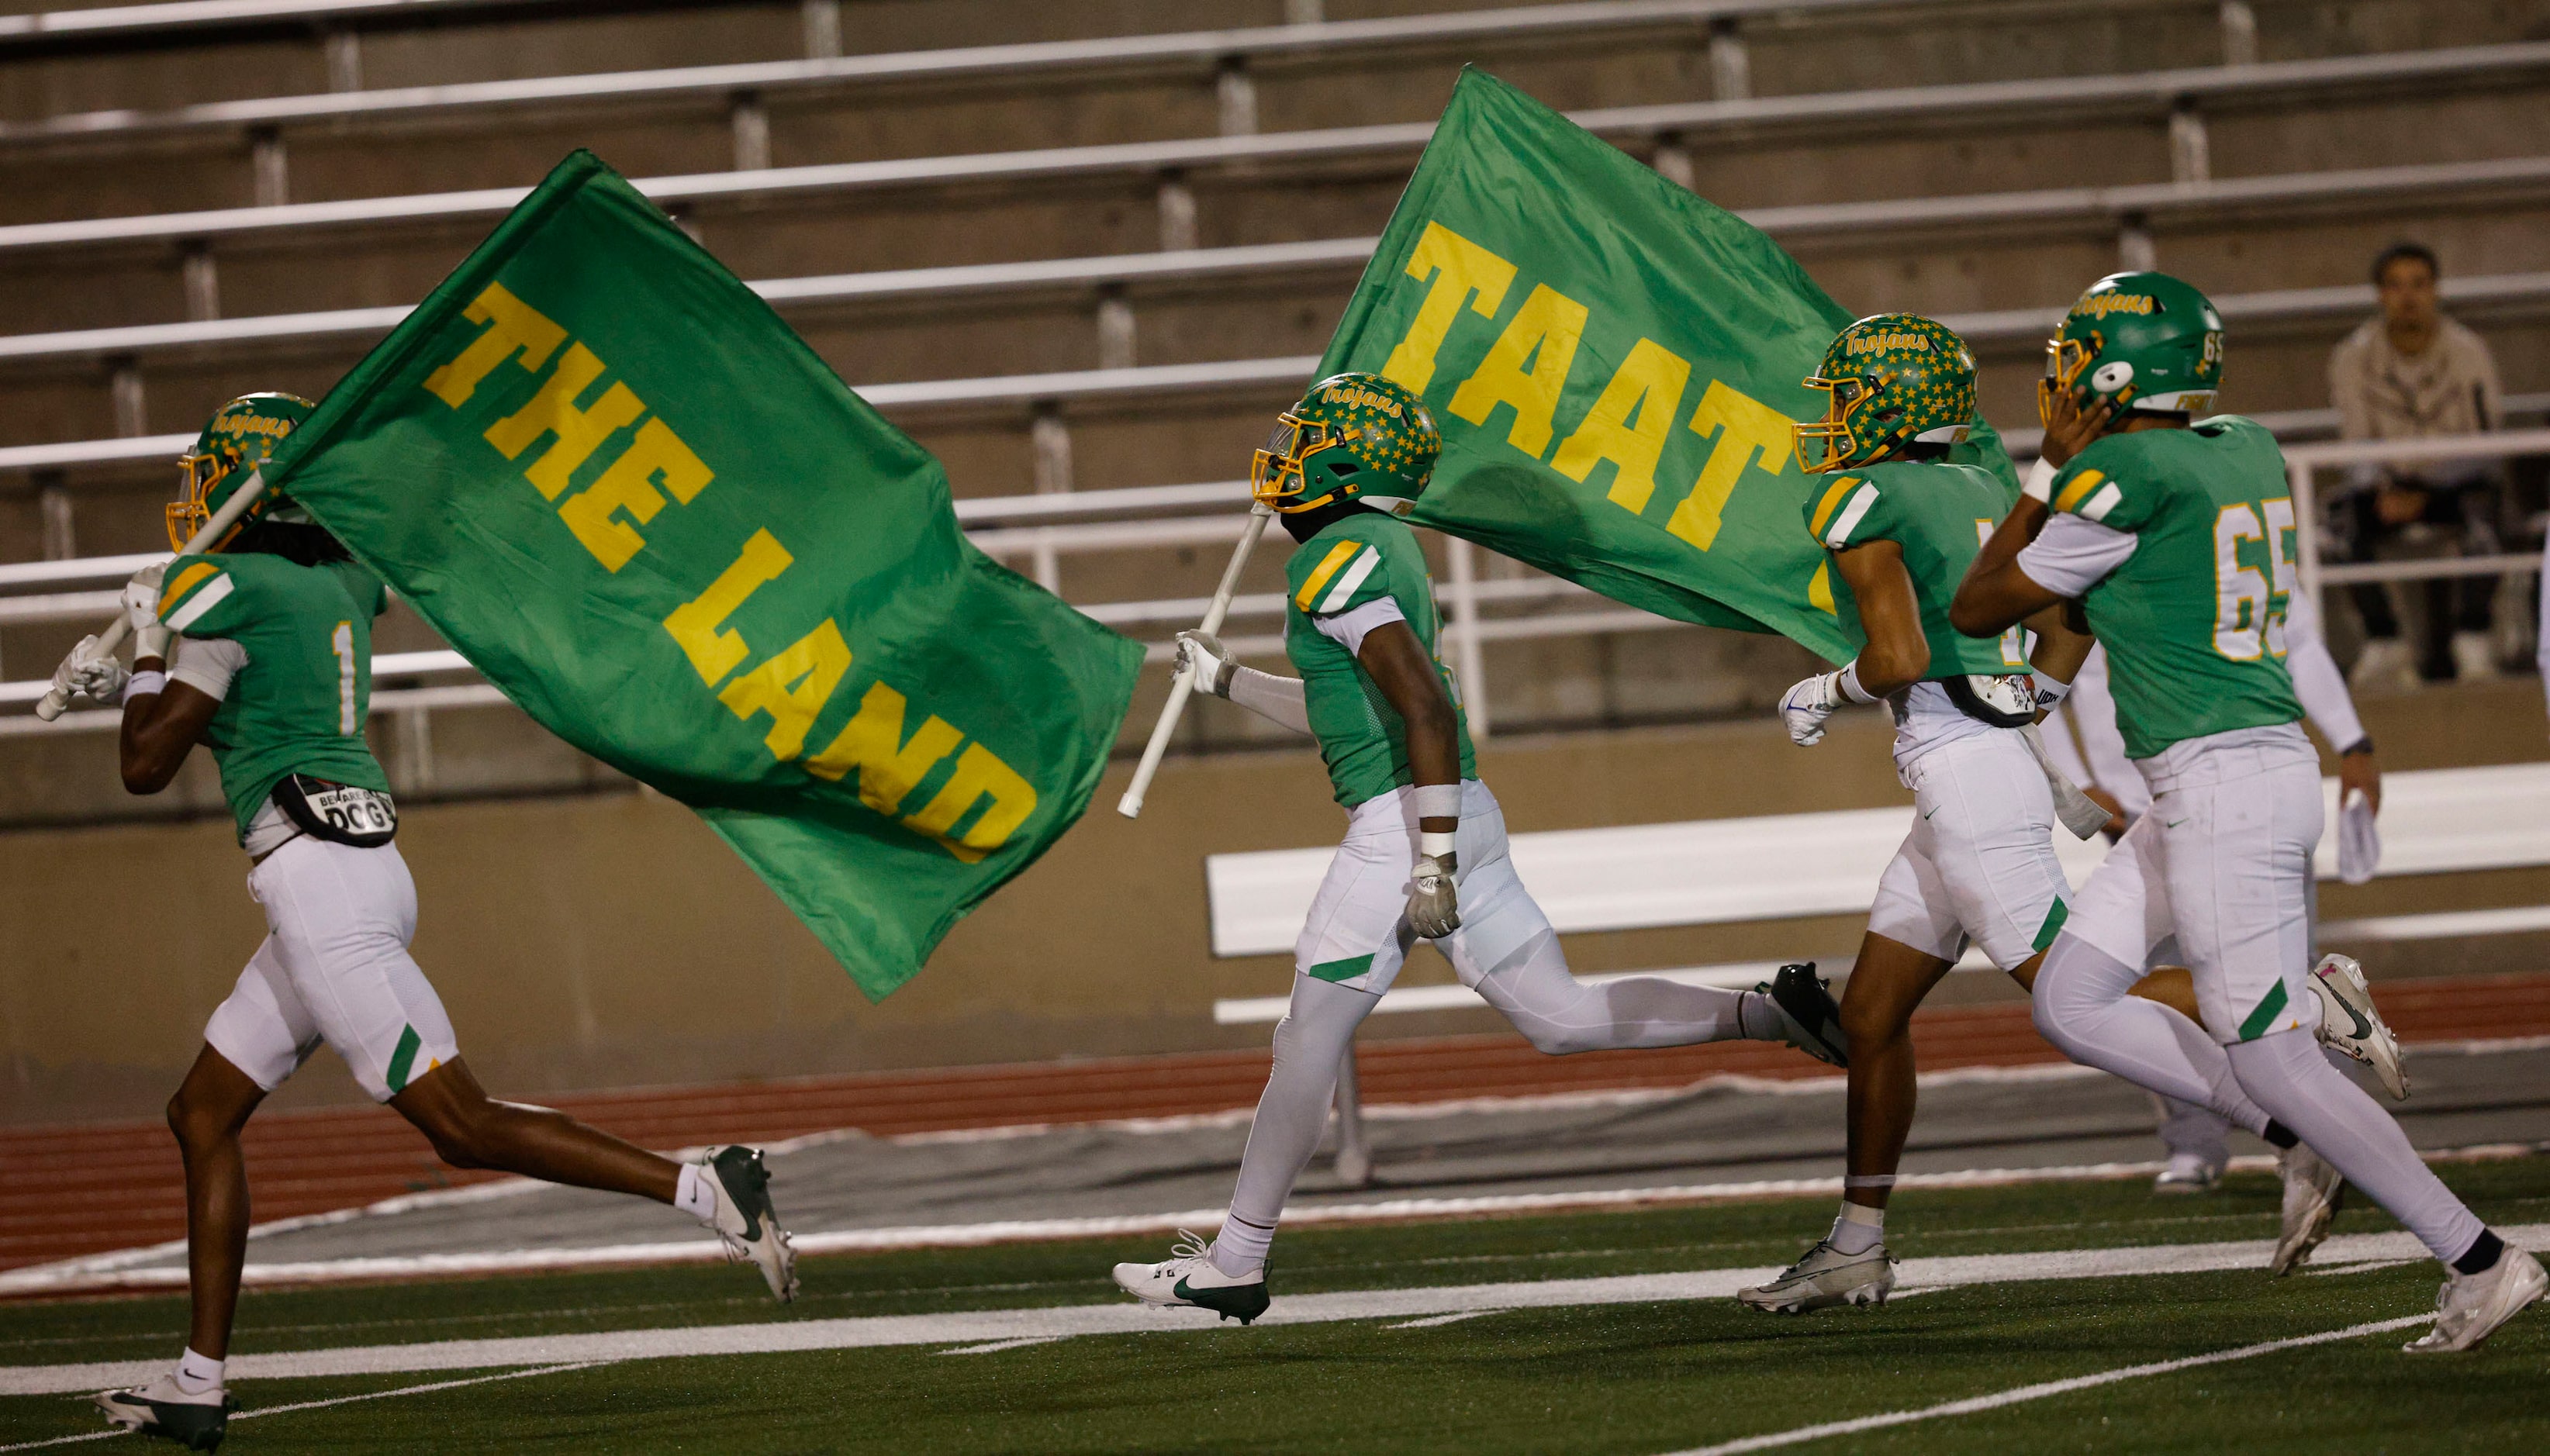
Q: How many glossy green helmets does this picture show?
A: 4